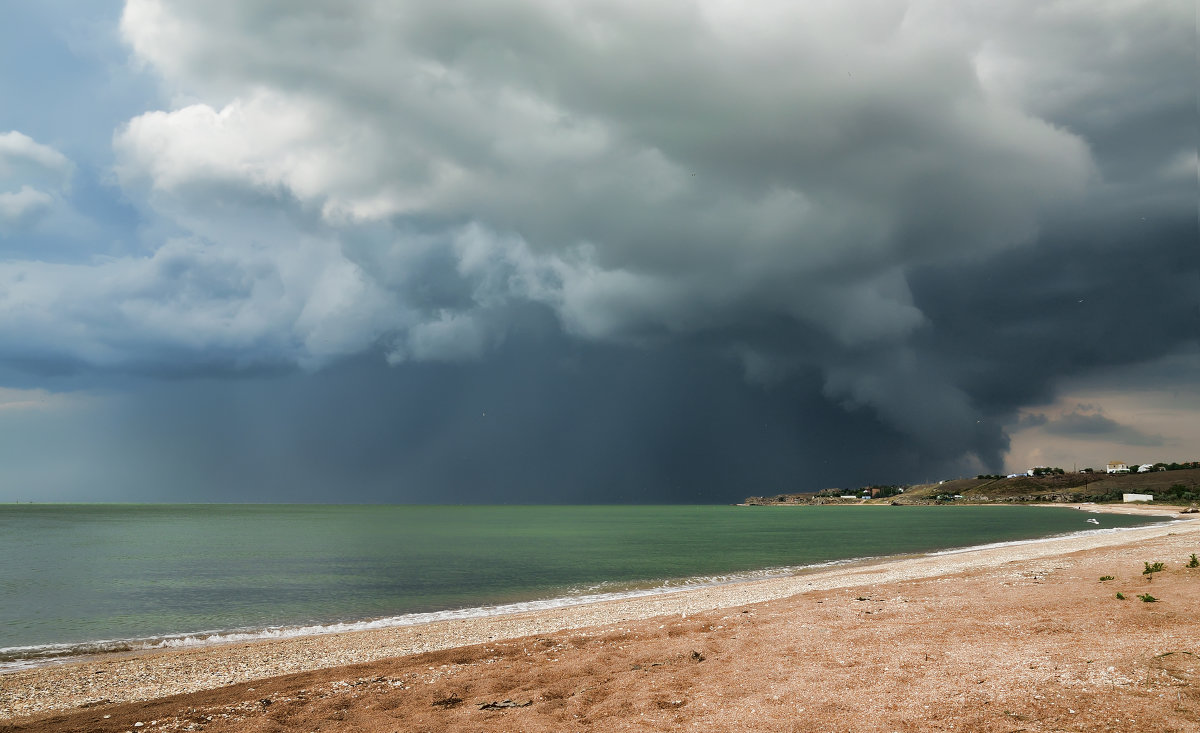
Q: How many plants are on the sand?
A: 5